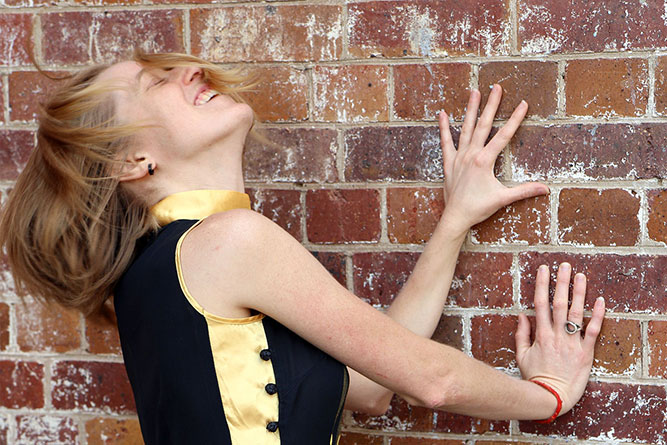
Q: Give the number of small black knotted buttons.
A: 3